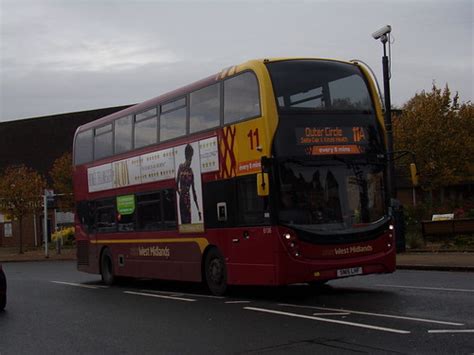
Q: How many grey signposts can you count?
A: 1